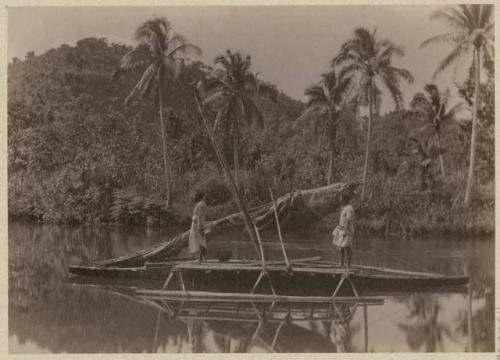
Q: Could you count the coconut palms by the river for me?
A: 6